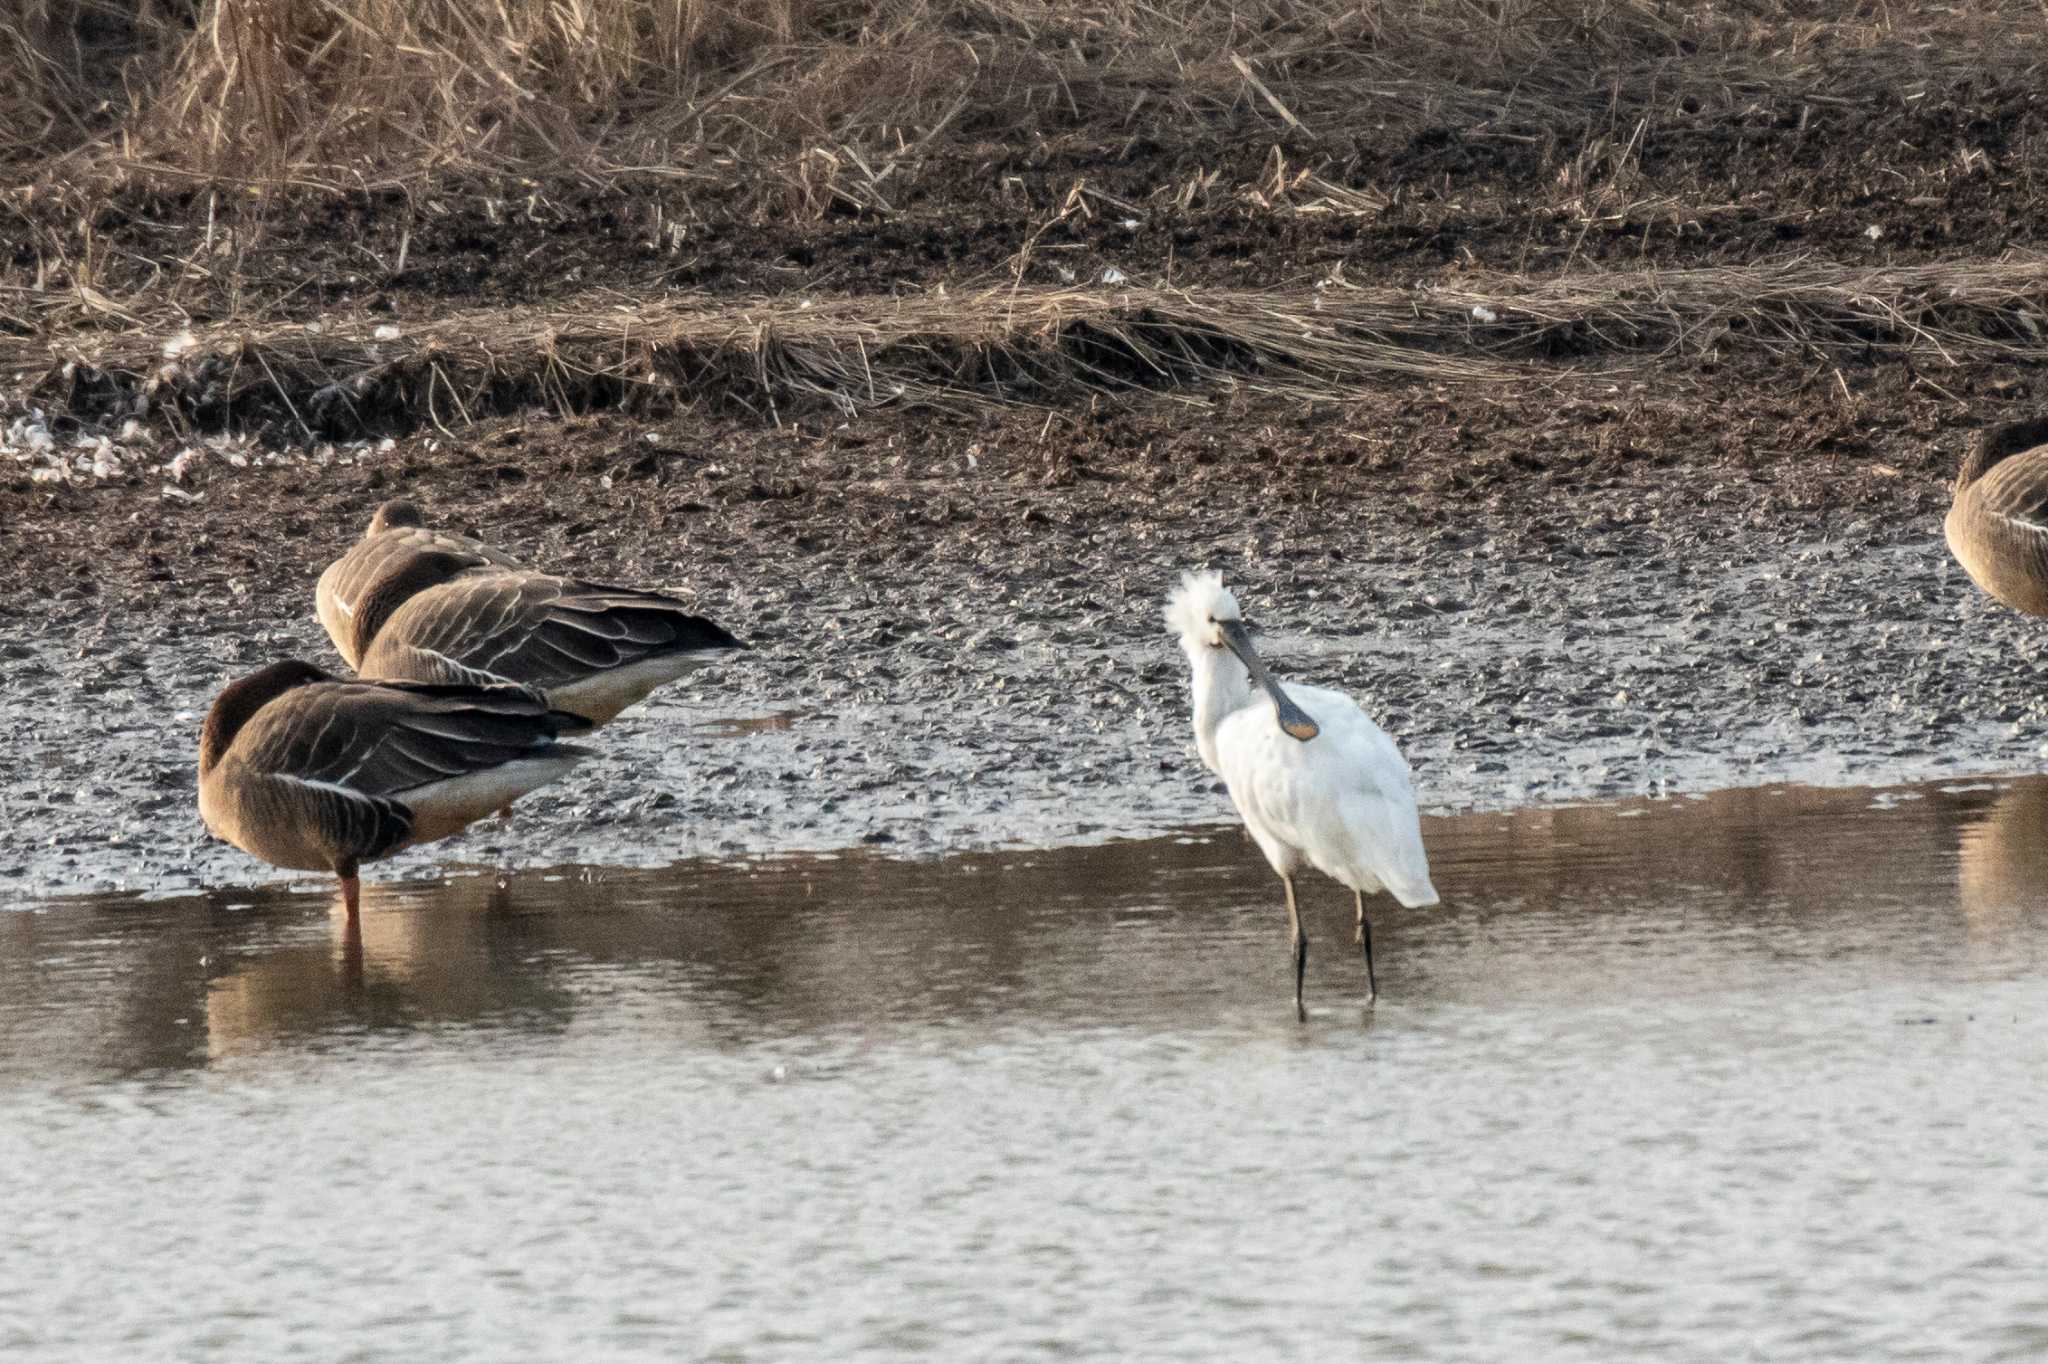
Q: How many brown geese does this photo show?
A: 4